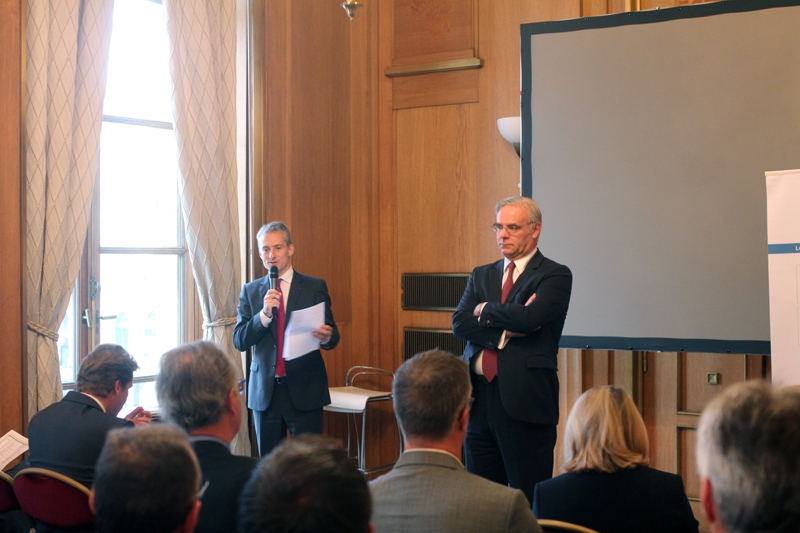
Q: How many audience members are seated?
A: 7